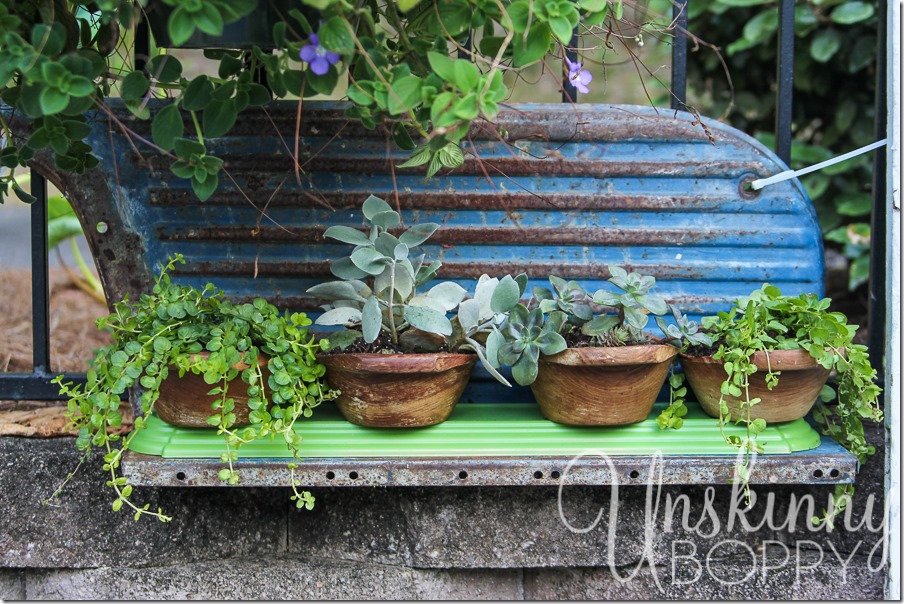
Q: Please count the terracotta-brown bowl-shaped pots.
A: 4